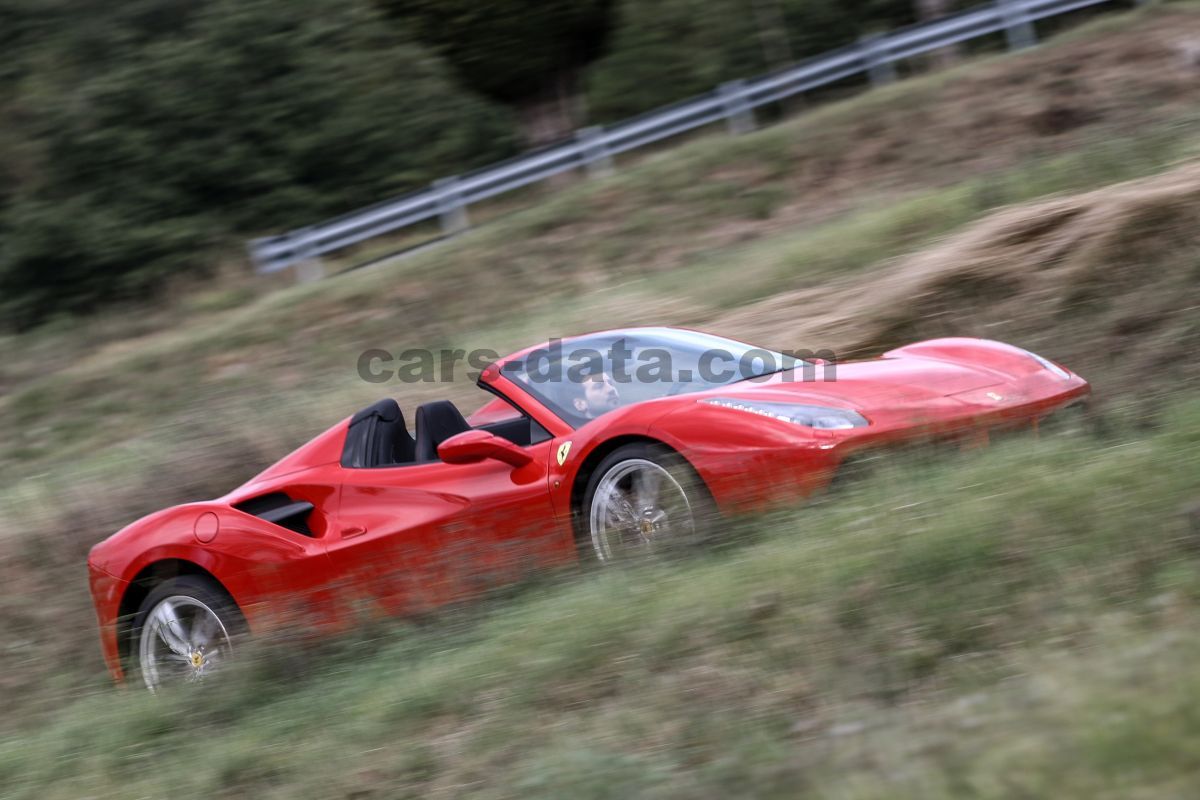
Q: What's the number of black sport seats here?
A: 2